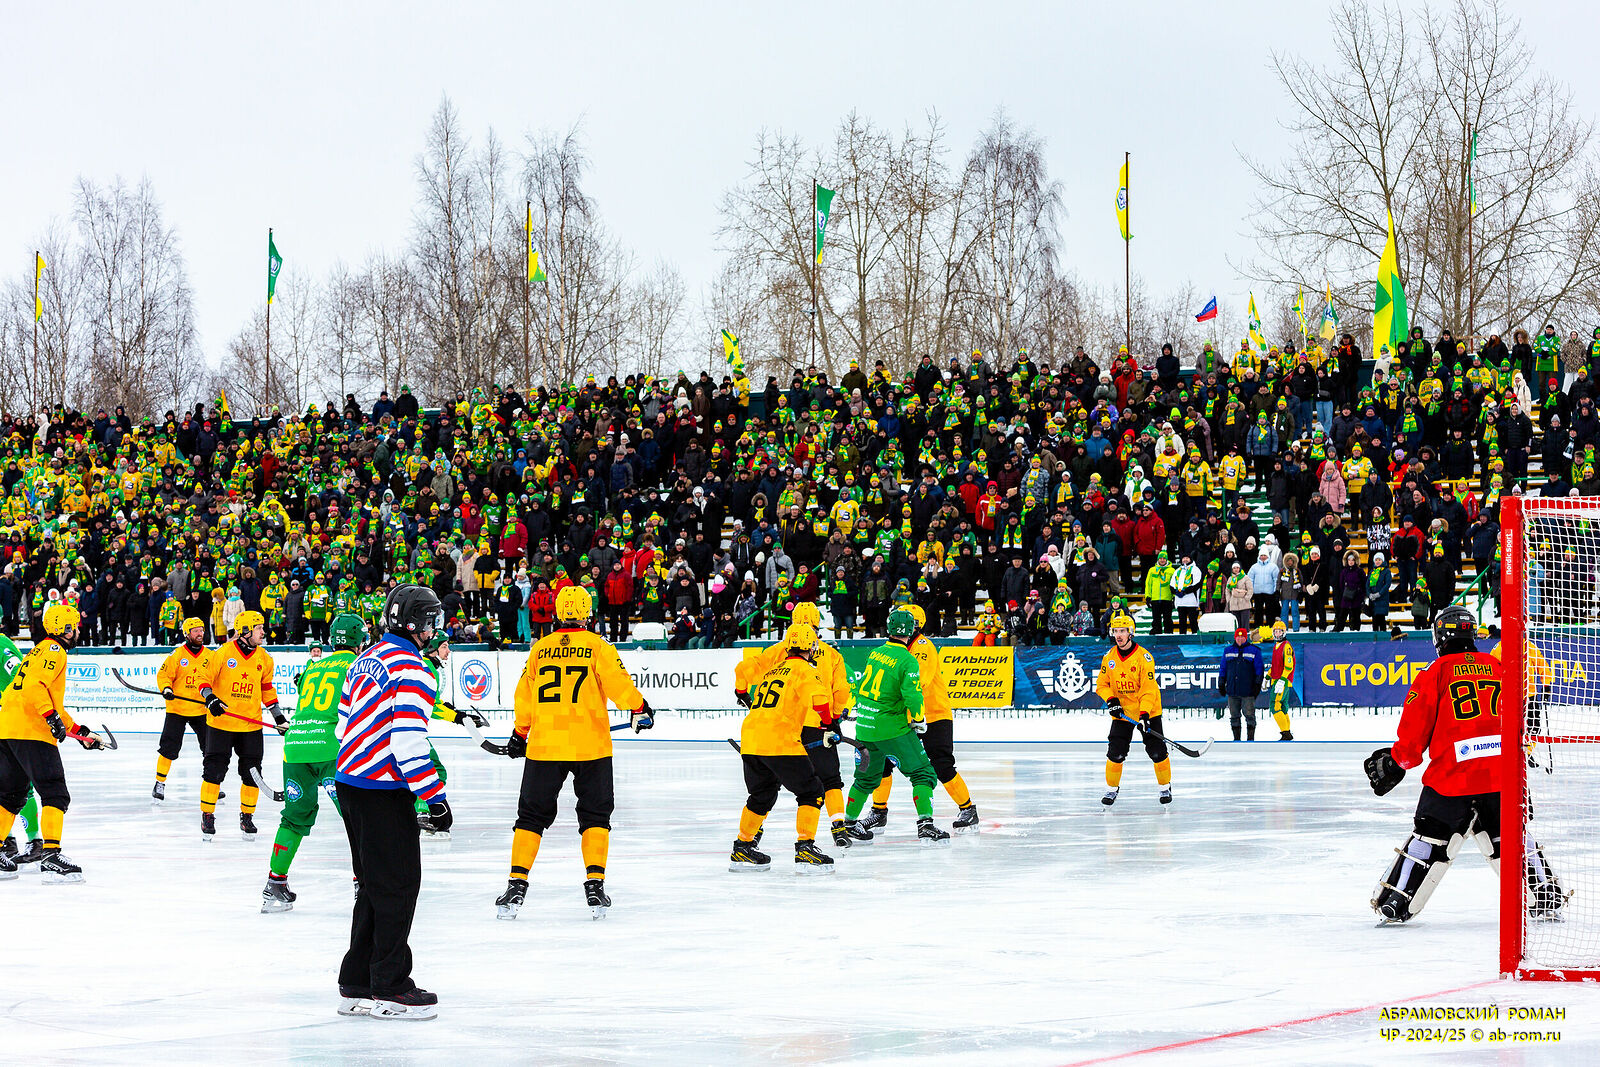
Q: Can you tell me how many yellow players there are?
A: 9